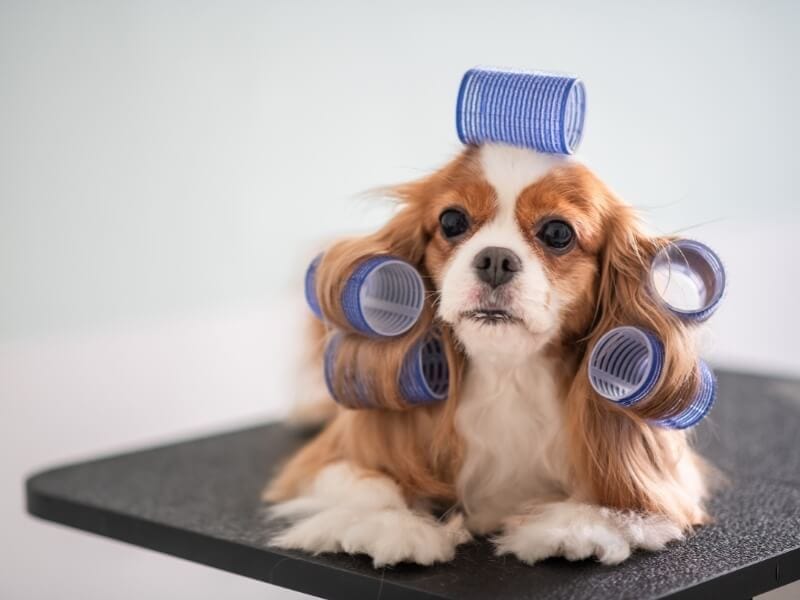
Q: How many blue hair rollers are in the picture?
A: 5